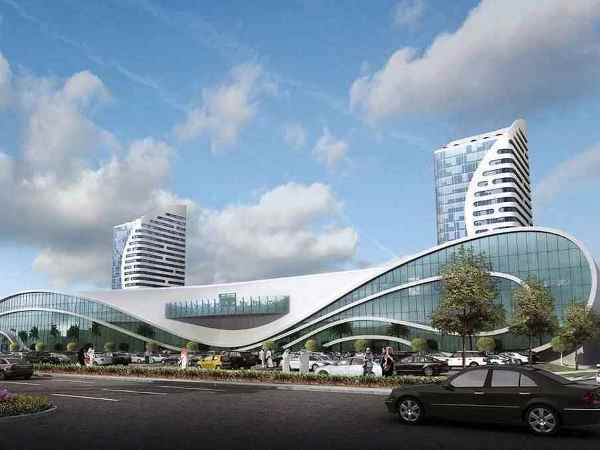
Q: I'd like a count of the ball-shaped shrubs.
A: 12